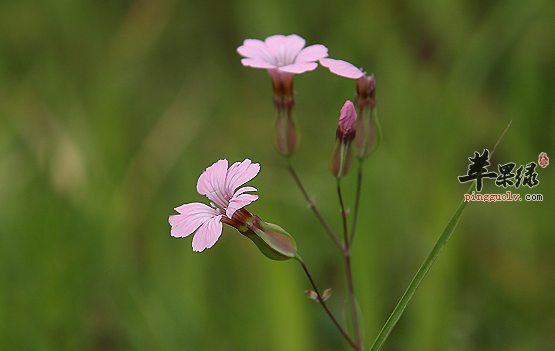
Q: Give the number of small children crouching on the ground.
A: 0